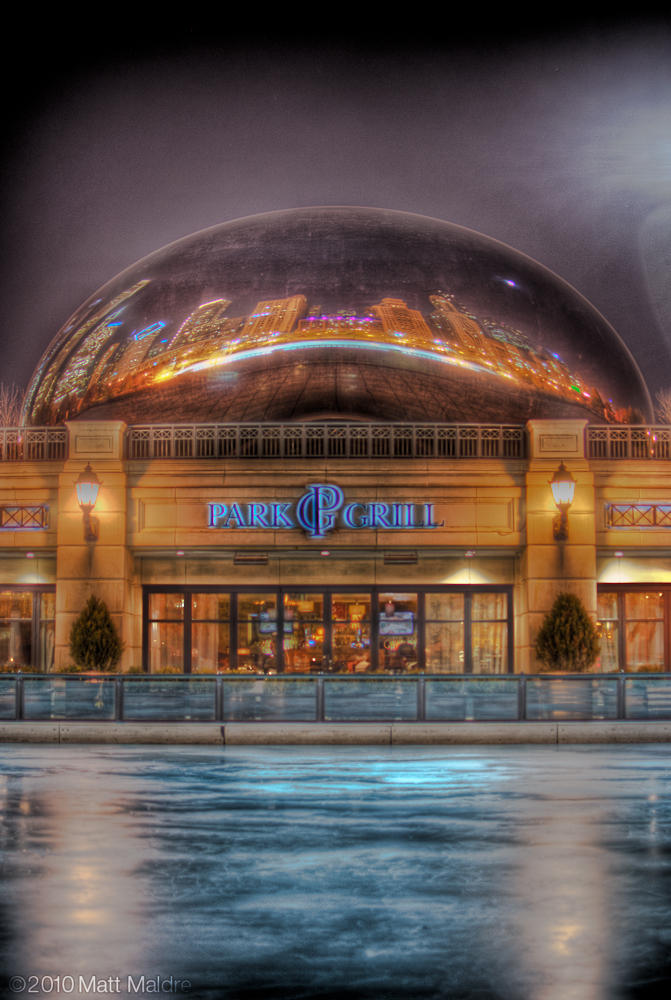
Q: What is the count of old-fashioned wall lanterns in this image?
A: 2